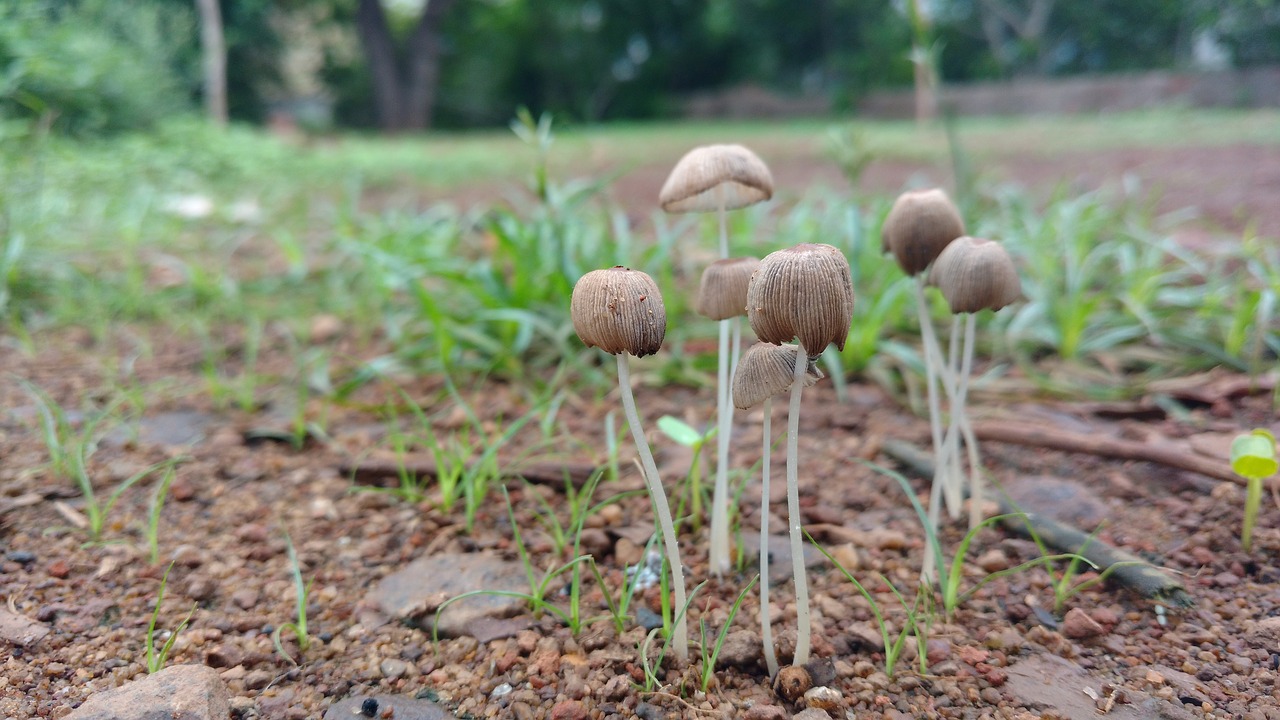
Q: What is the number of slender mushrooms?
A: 7